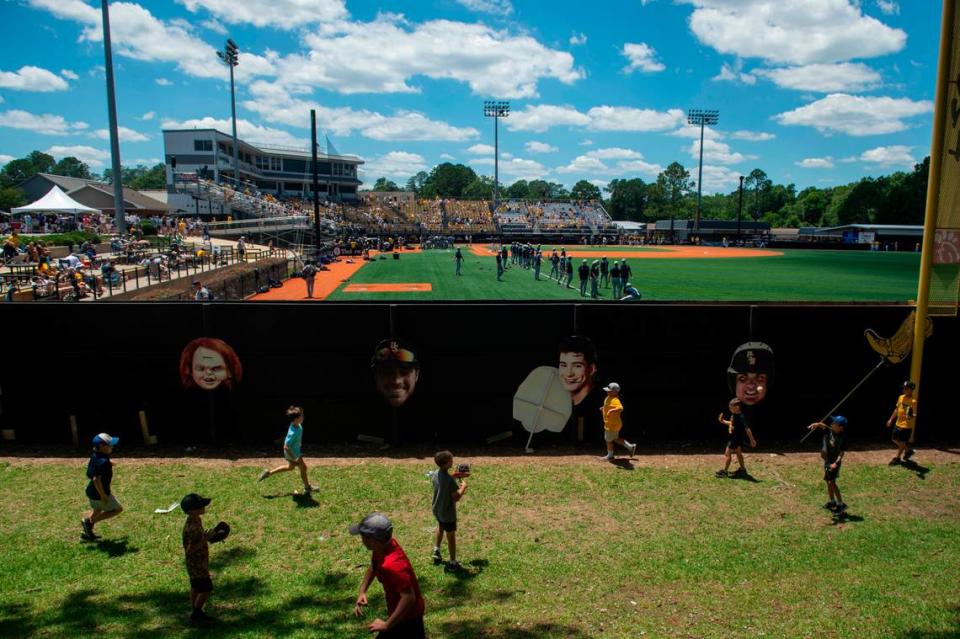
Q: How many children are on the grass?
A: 9